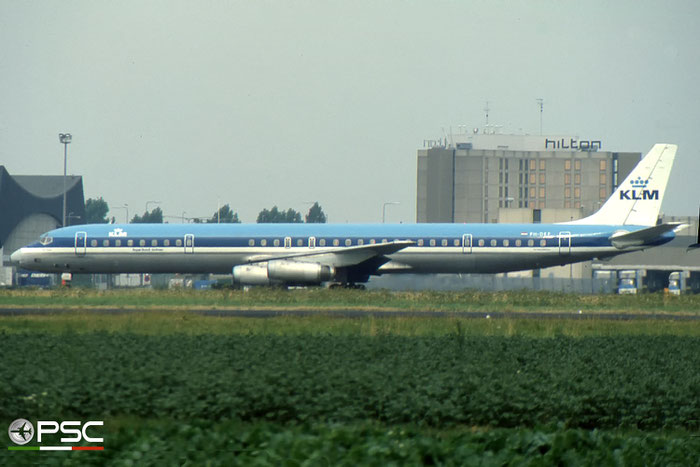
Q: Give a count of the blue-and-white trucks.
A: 2